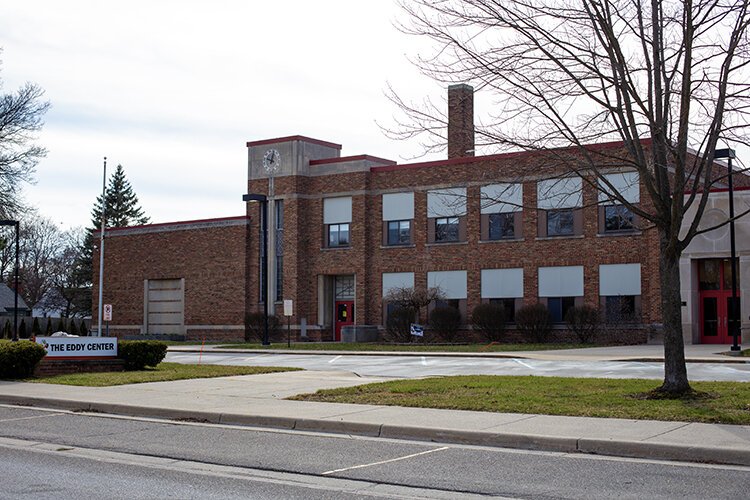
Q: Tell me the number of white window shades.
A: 11